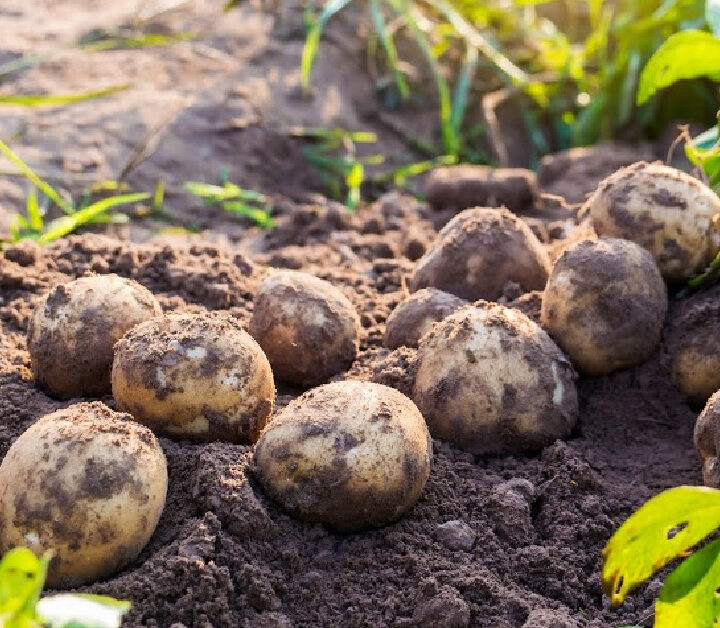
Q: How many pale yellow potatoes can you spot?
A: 12